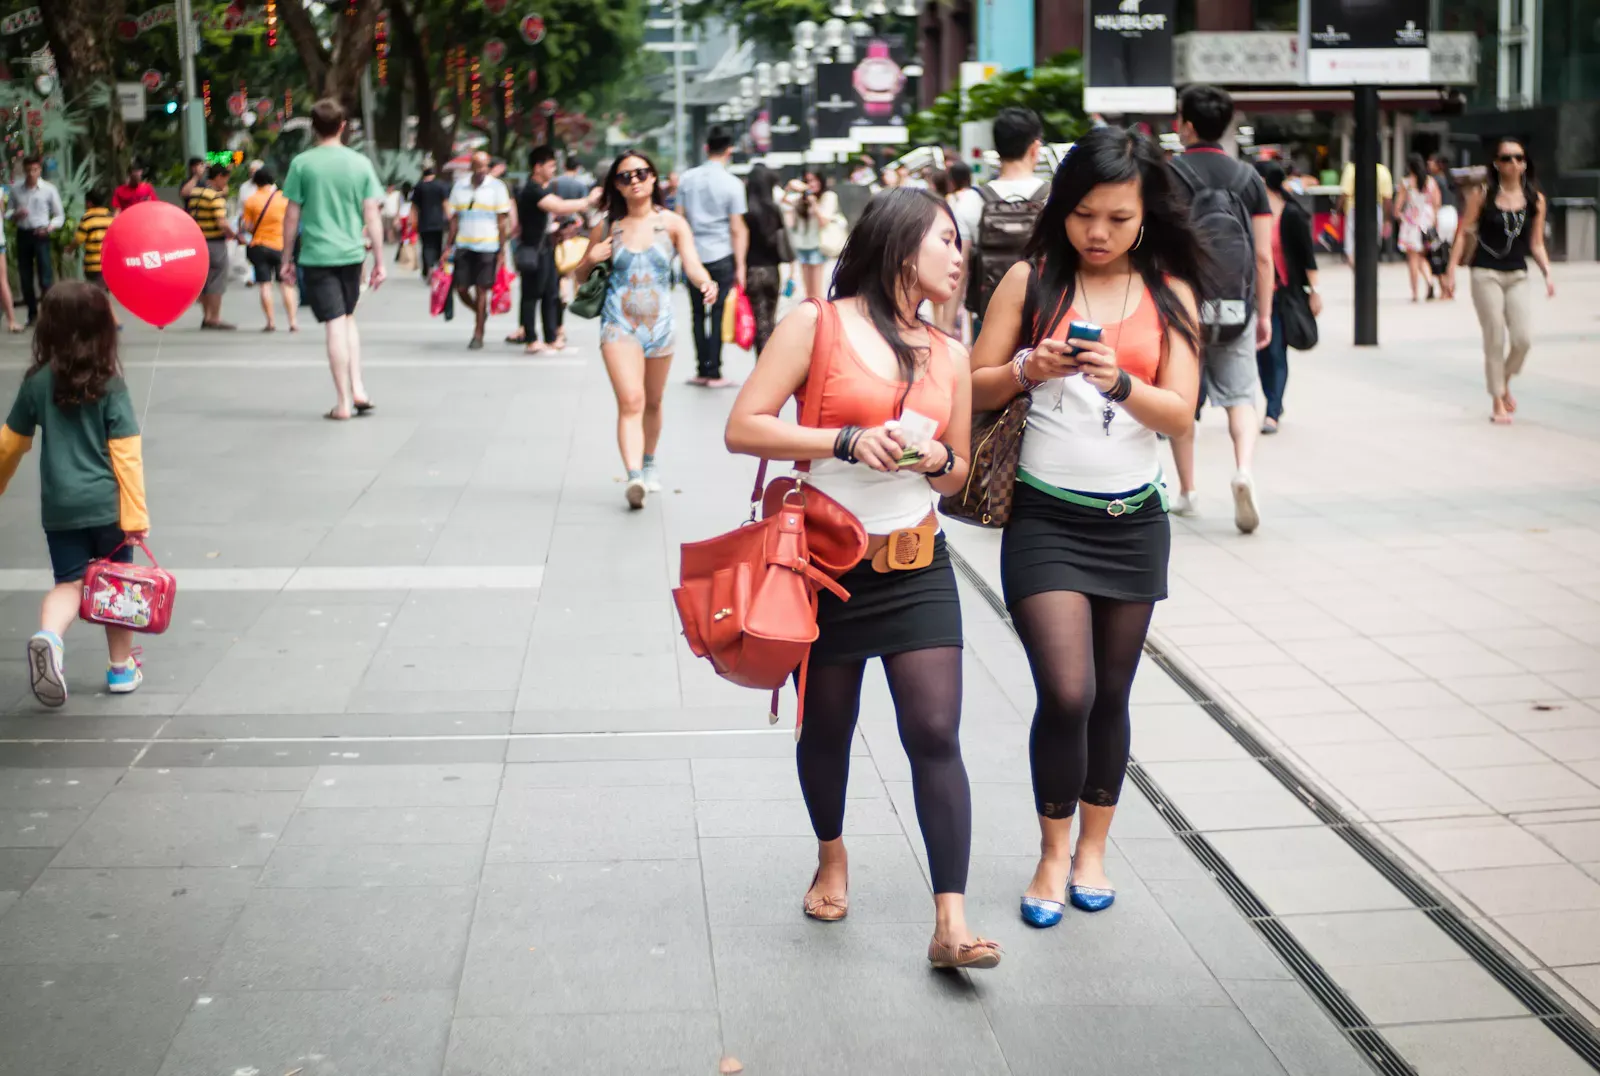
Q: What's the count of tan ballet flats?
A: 2